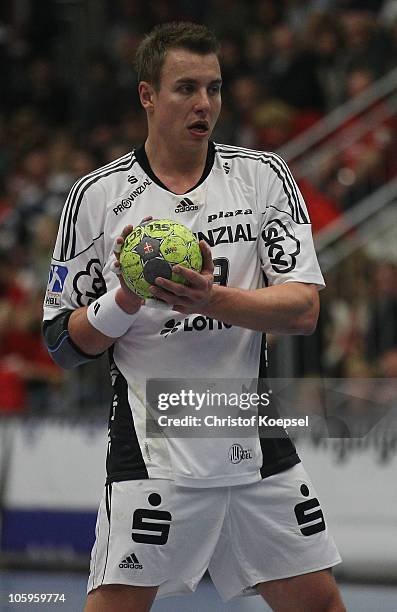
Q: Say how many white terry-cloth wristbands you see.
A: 1